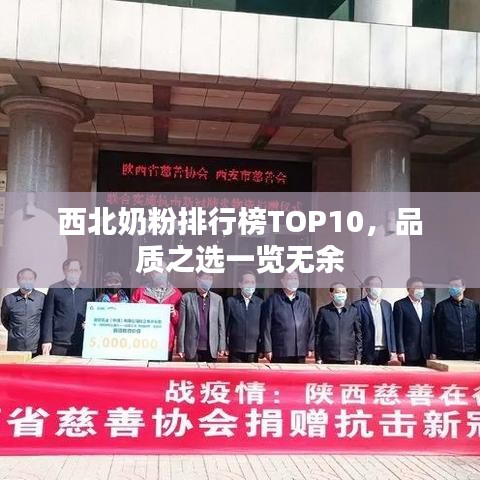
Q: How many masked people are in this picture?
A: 11